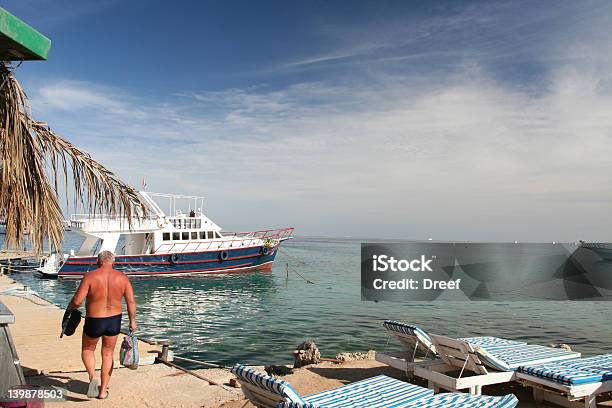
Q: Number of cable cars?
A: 0